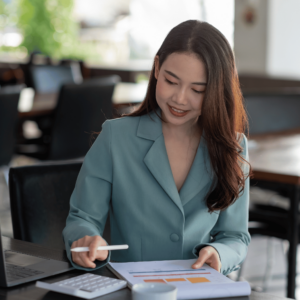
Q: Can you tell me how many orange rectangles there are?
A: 3